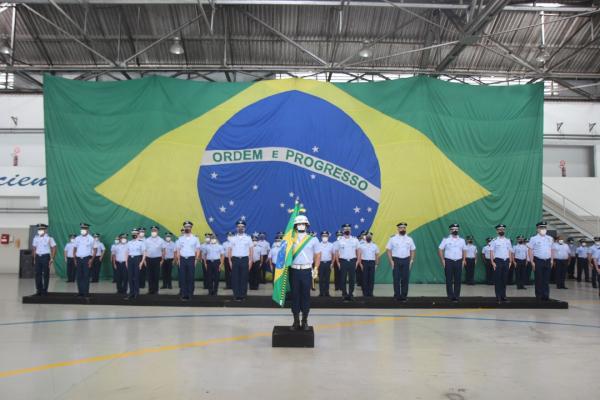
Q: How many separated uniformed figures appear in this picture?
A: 1